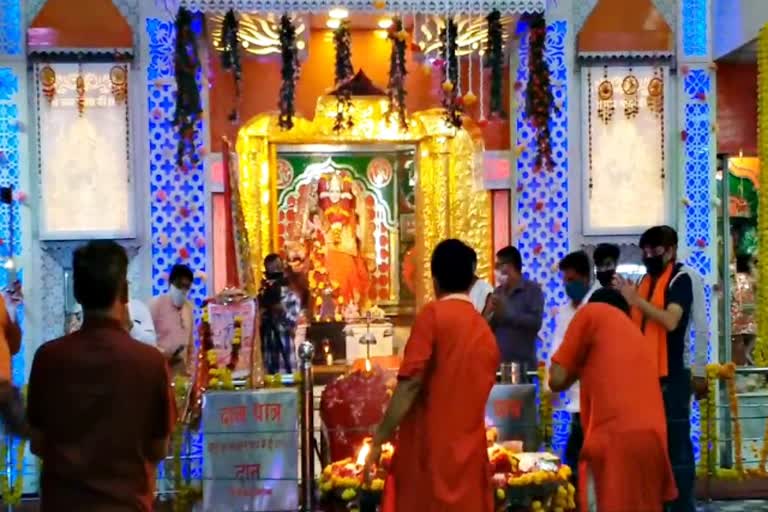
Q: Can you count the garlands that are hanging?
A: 8